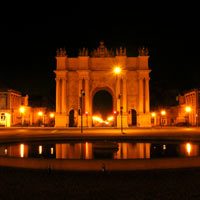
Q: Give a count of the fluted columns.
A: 8